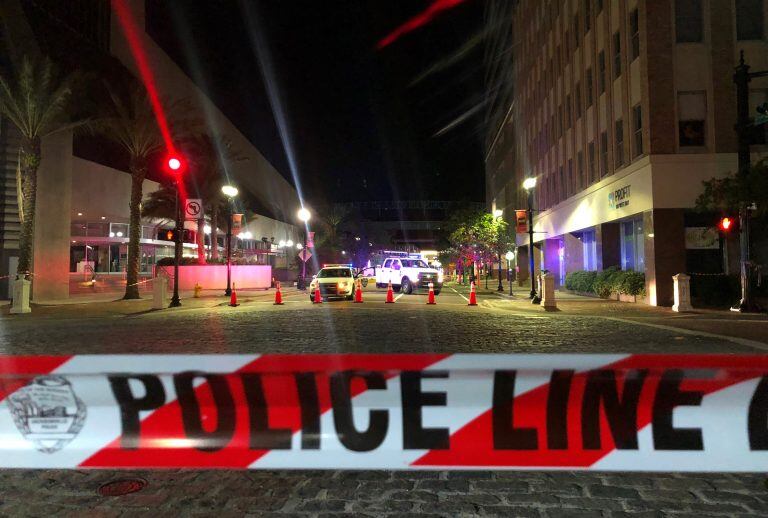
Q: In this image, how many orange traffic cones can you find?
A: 7